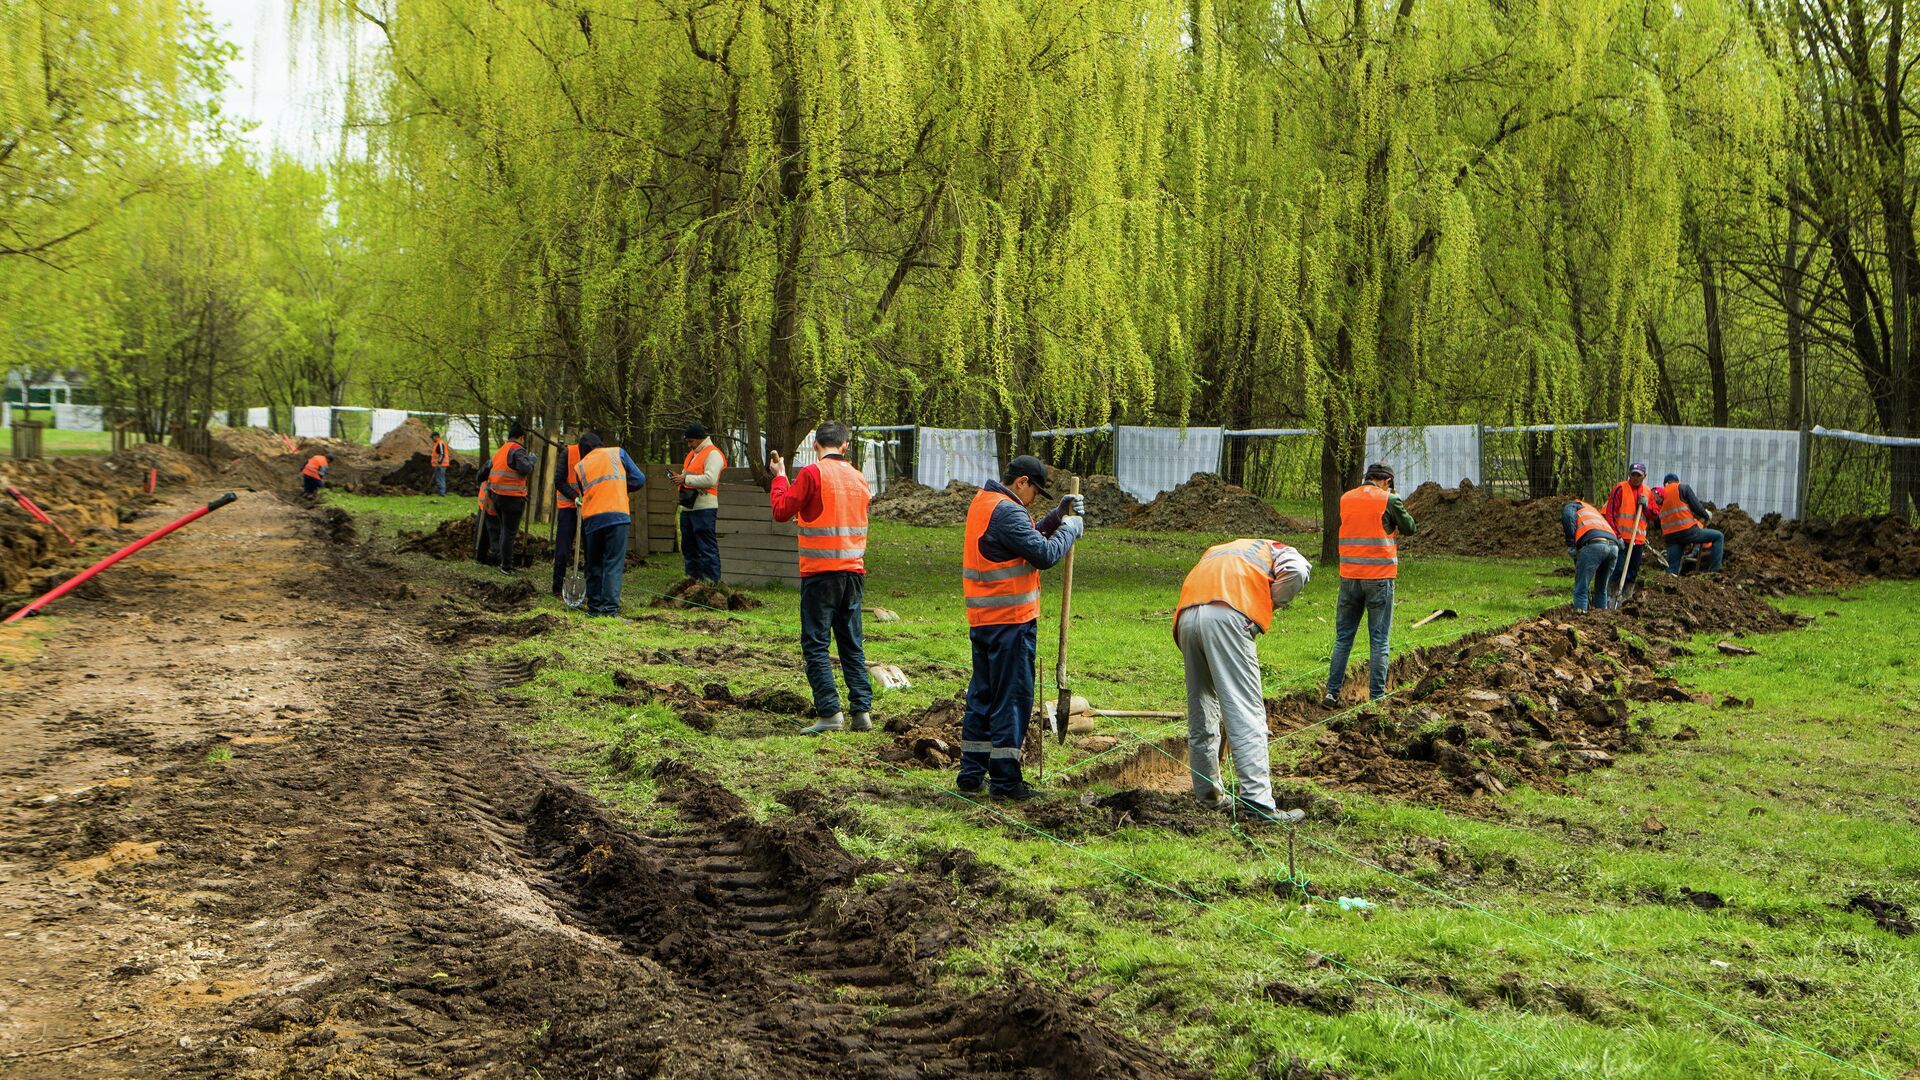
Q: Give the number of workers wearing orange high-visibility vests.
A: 14